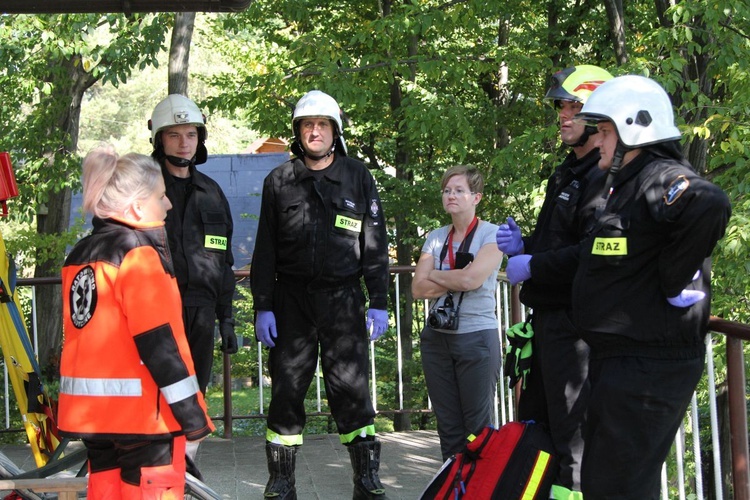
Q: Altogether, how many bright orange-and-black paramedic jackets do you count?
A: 1